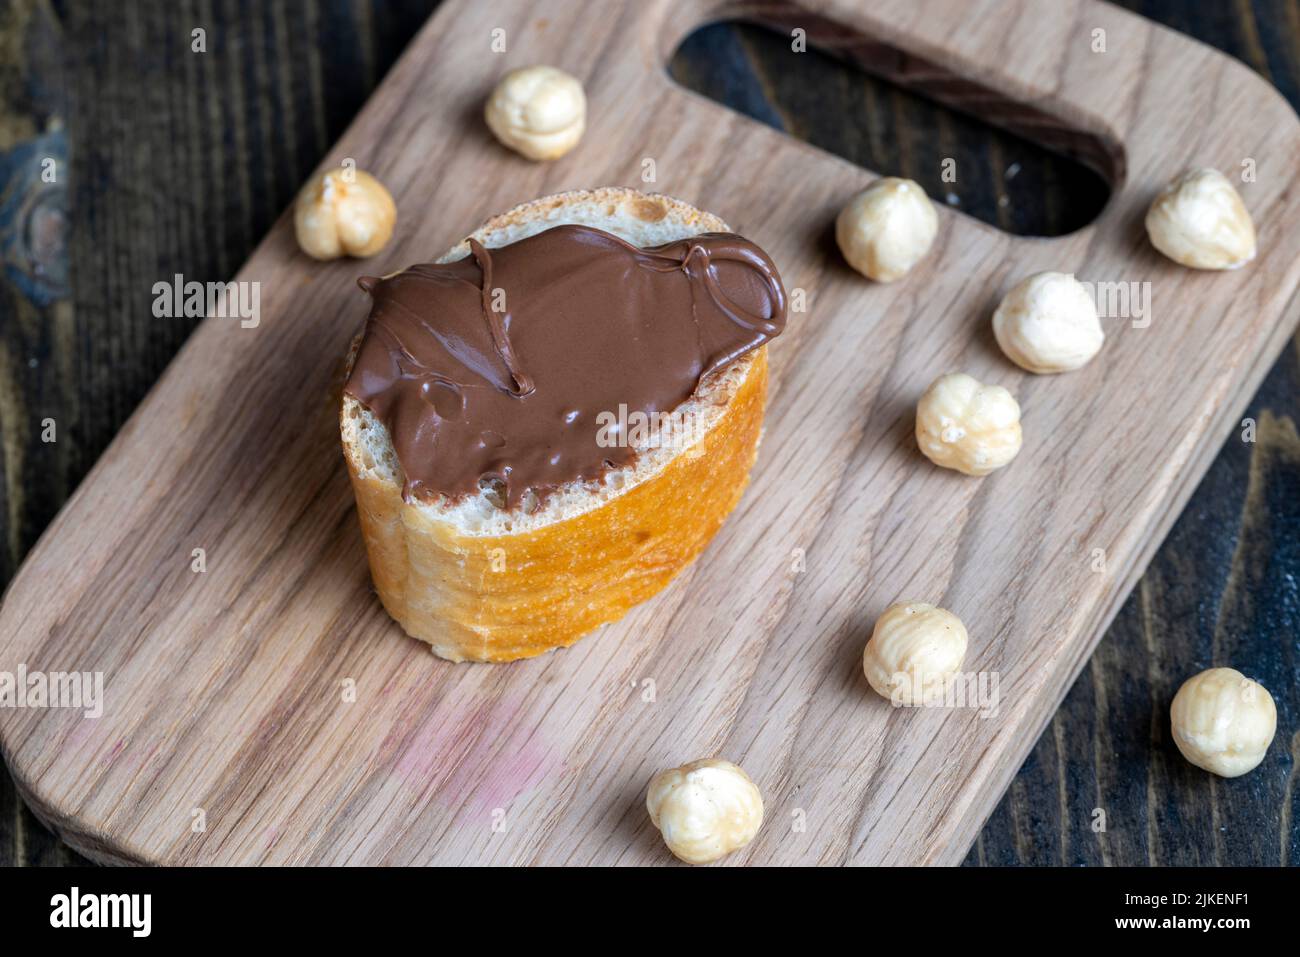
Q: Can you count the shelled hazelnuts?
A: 9